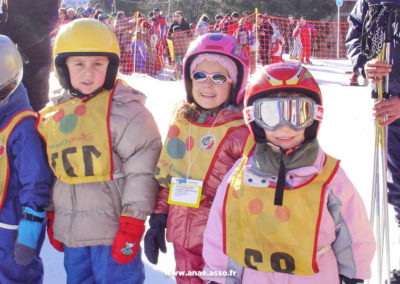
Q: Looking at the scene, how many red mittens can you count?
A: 2